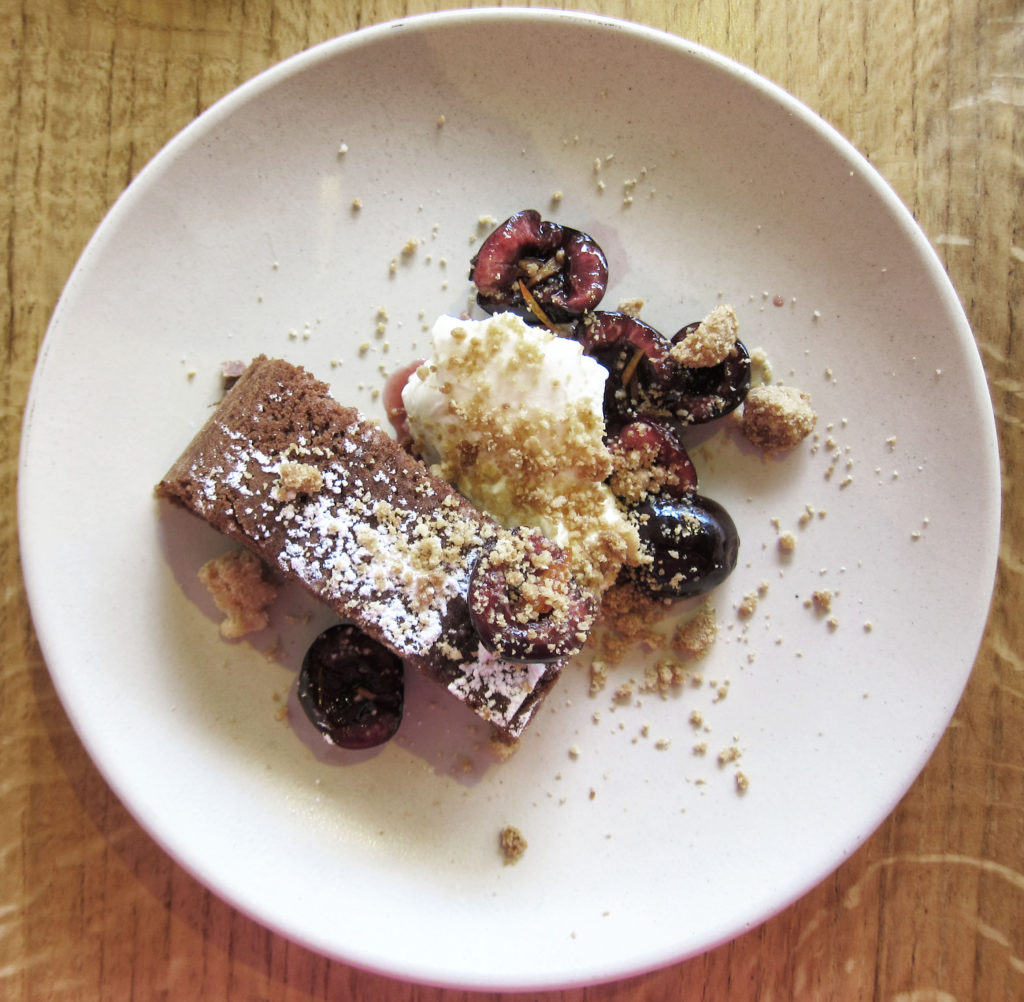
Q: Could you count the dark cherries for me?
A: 7